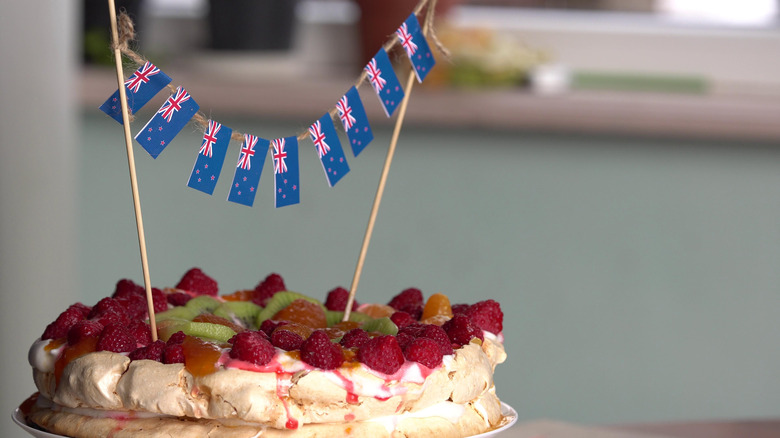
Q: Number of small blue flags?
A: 9